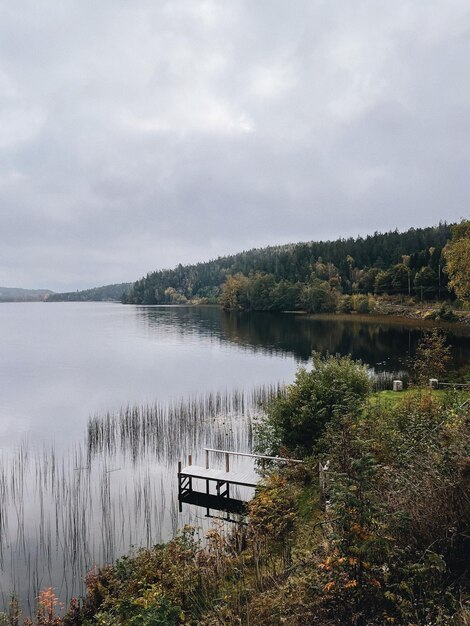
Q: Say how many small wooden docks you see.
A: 1